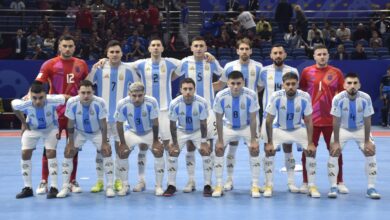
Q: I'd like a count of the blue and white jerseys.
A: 12